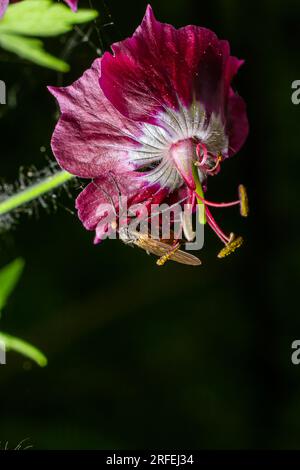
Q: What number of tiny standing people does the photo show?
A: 0